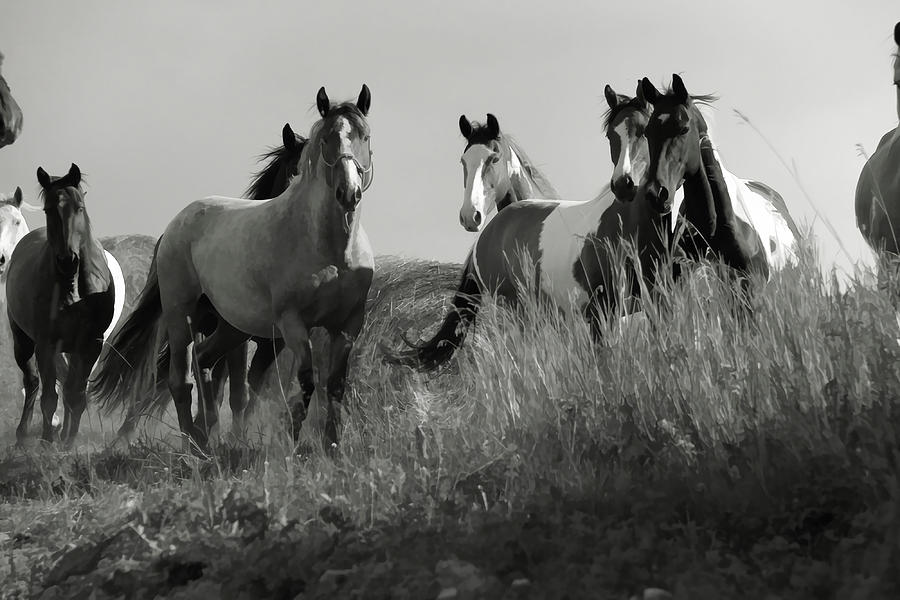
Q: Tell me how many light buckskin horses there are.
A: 1